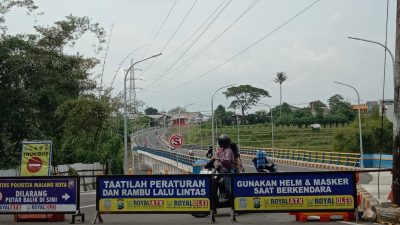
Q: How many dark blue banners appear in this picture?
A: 3